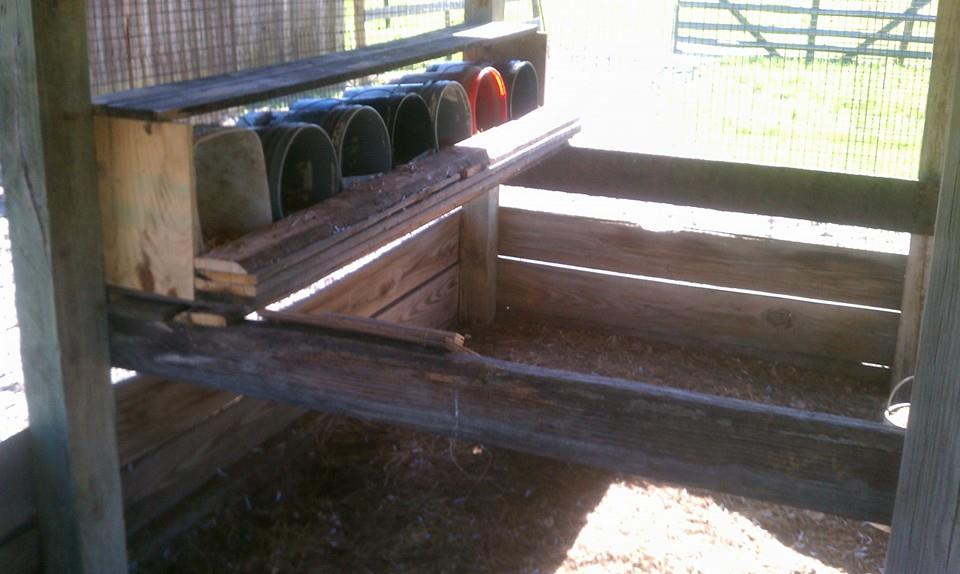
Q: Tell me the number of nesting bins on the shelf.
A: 7